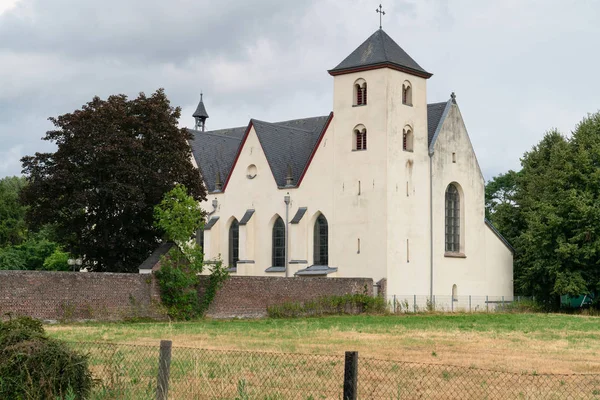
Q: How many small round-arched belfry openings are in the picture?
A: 4